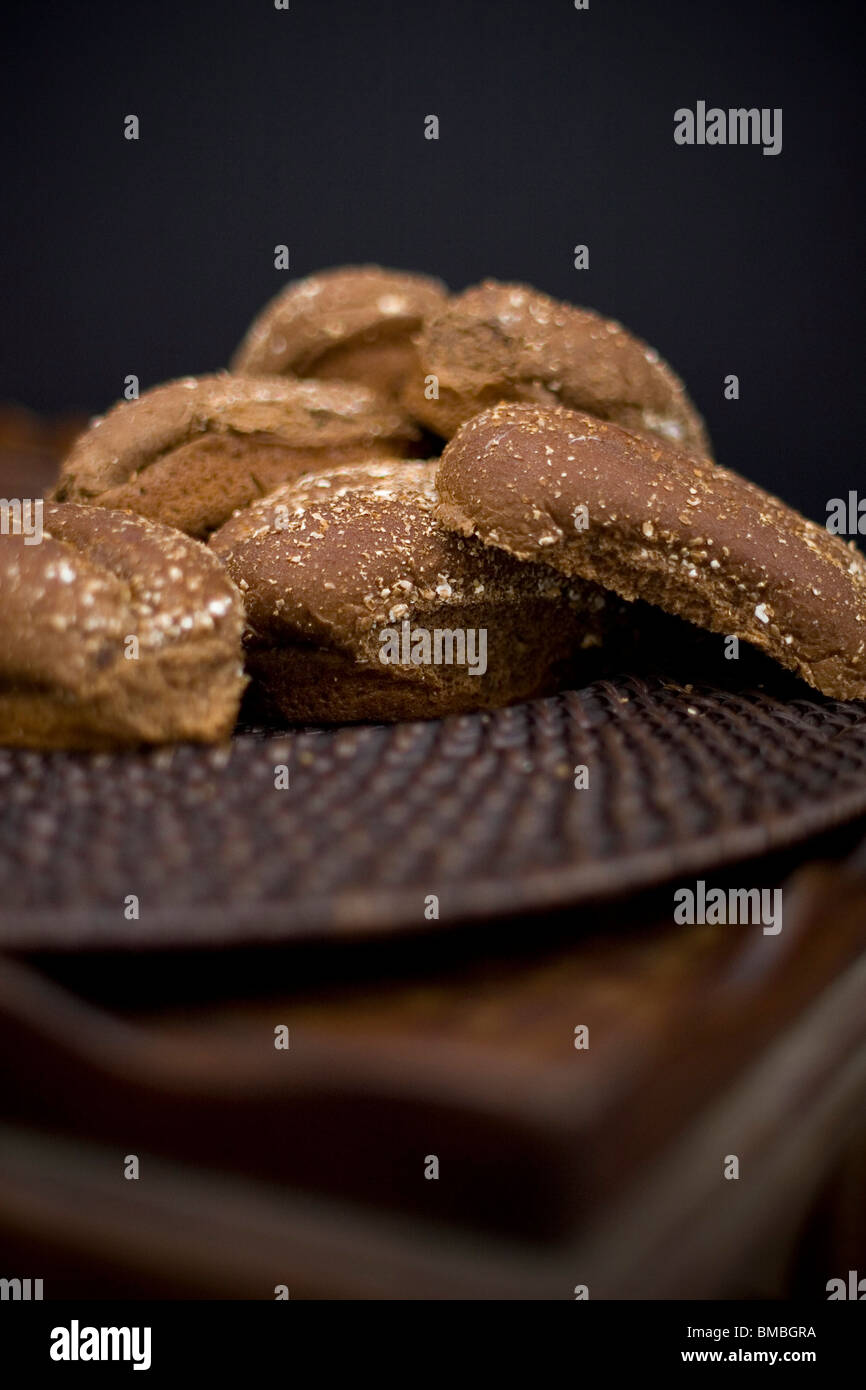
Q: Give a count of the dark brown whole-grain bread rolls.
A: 6